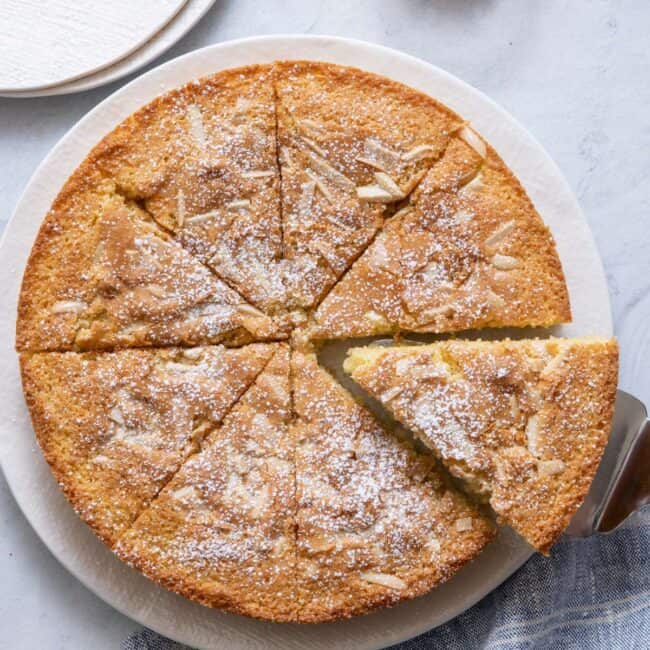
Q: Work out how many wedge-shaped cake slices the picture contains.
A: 8